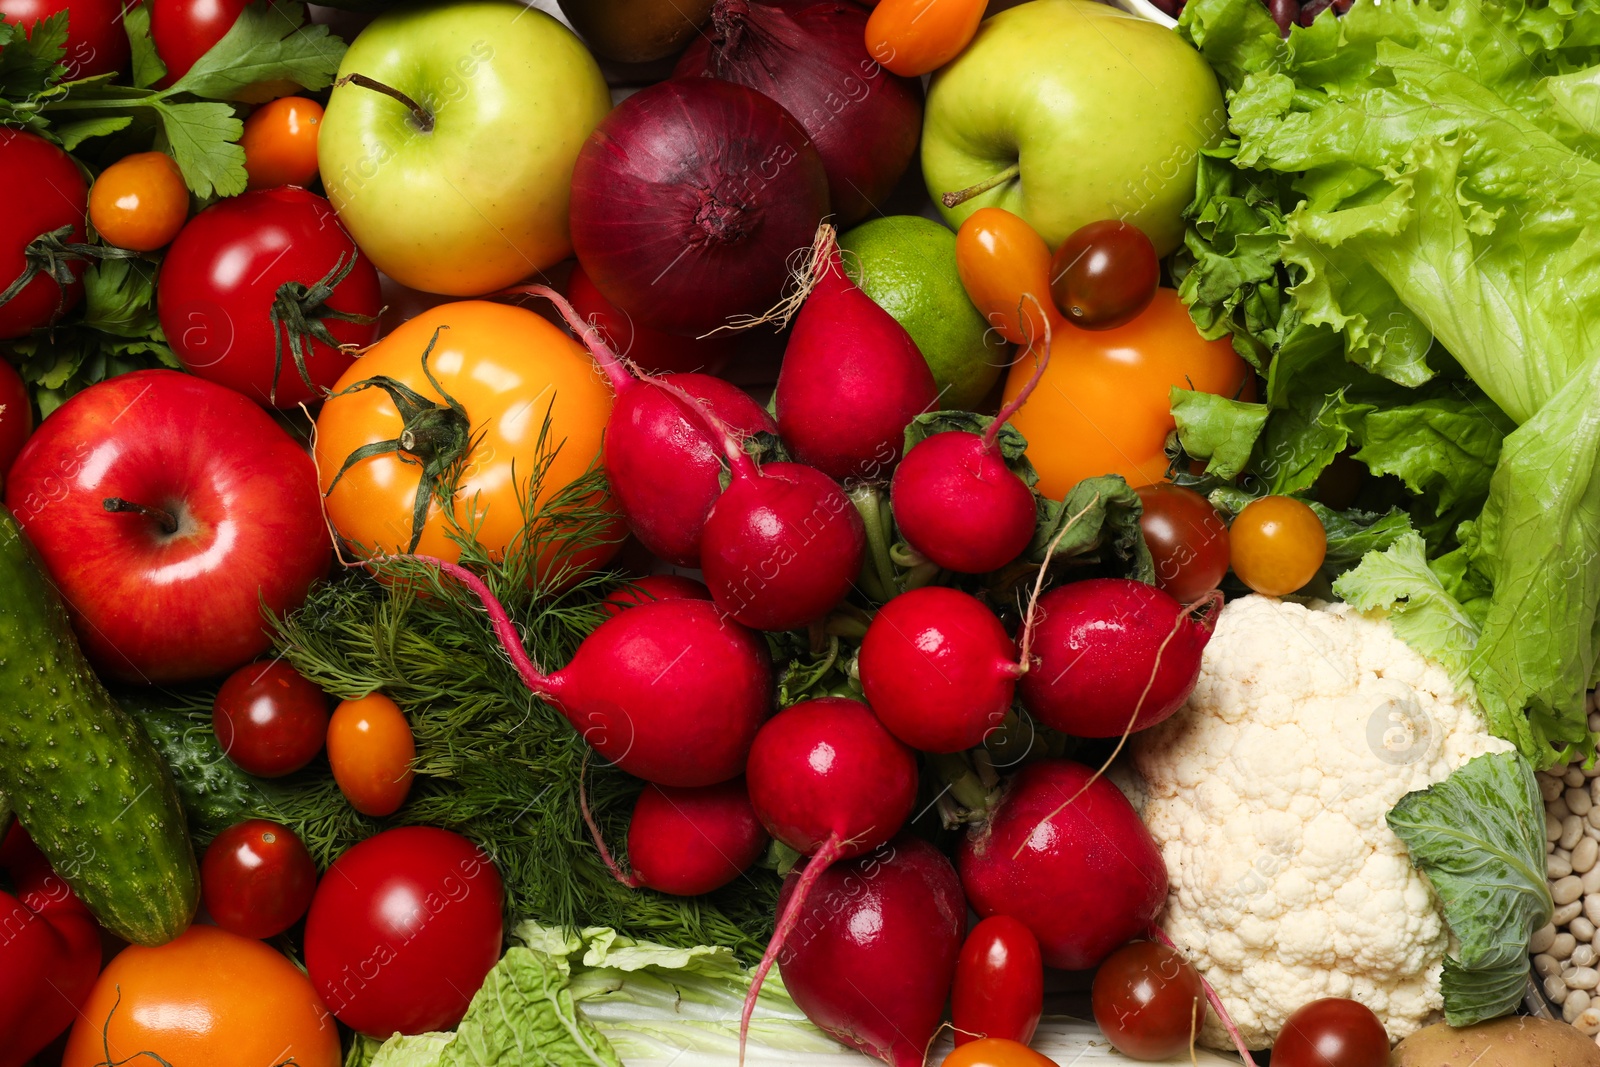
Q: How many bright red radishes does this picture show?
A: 11